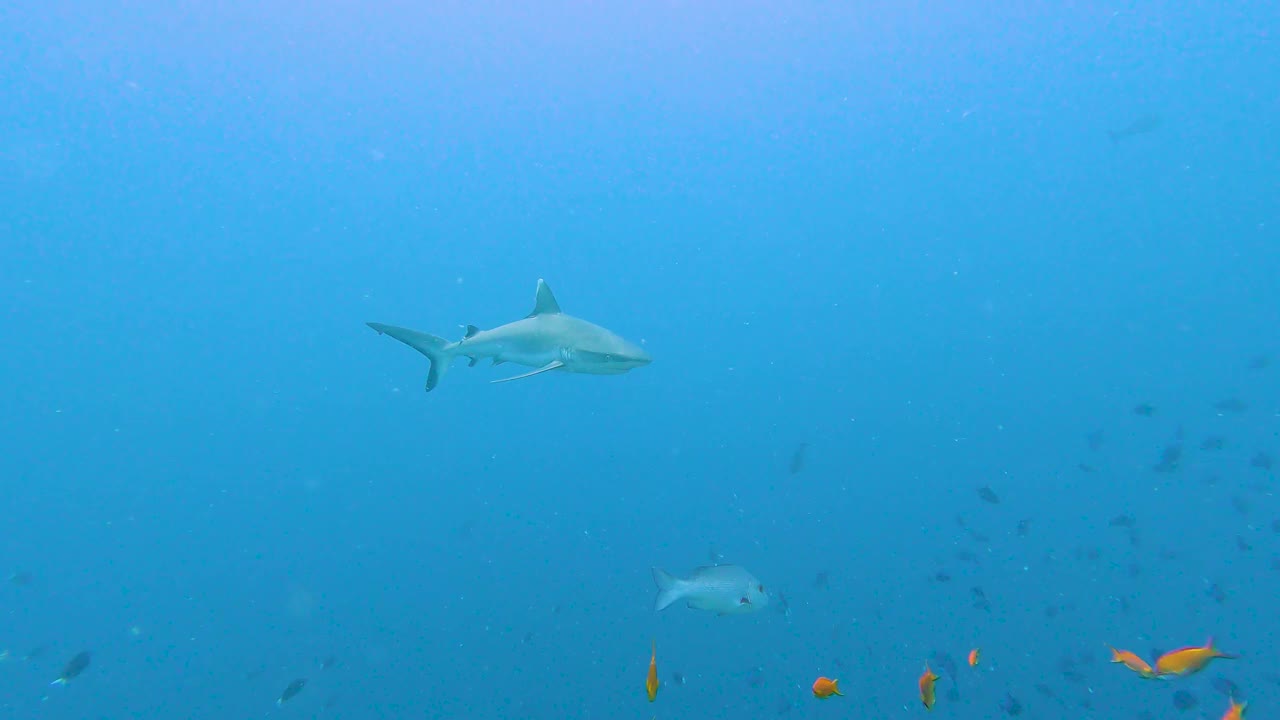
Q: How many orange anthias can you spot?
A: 7